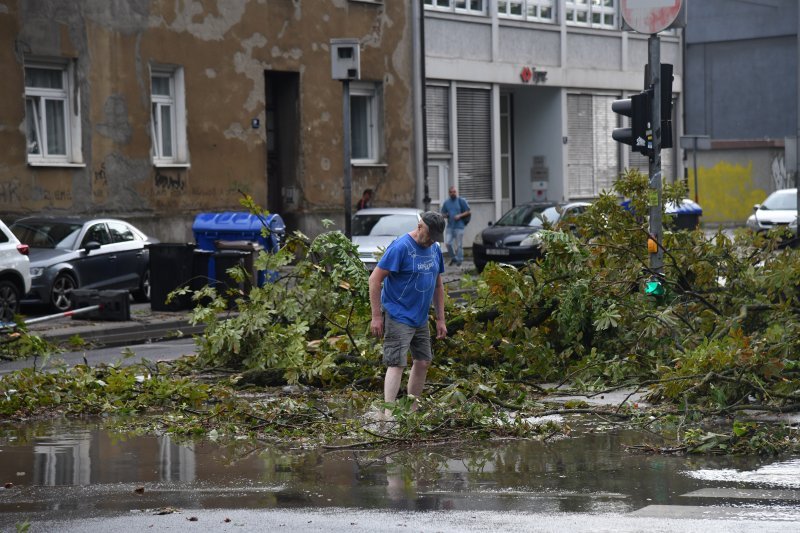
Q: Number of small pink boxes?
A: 0